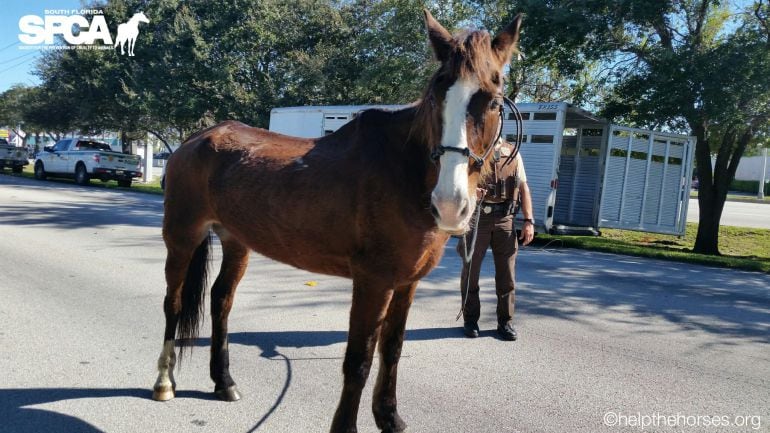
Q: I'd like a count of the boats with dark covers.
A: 0